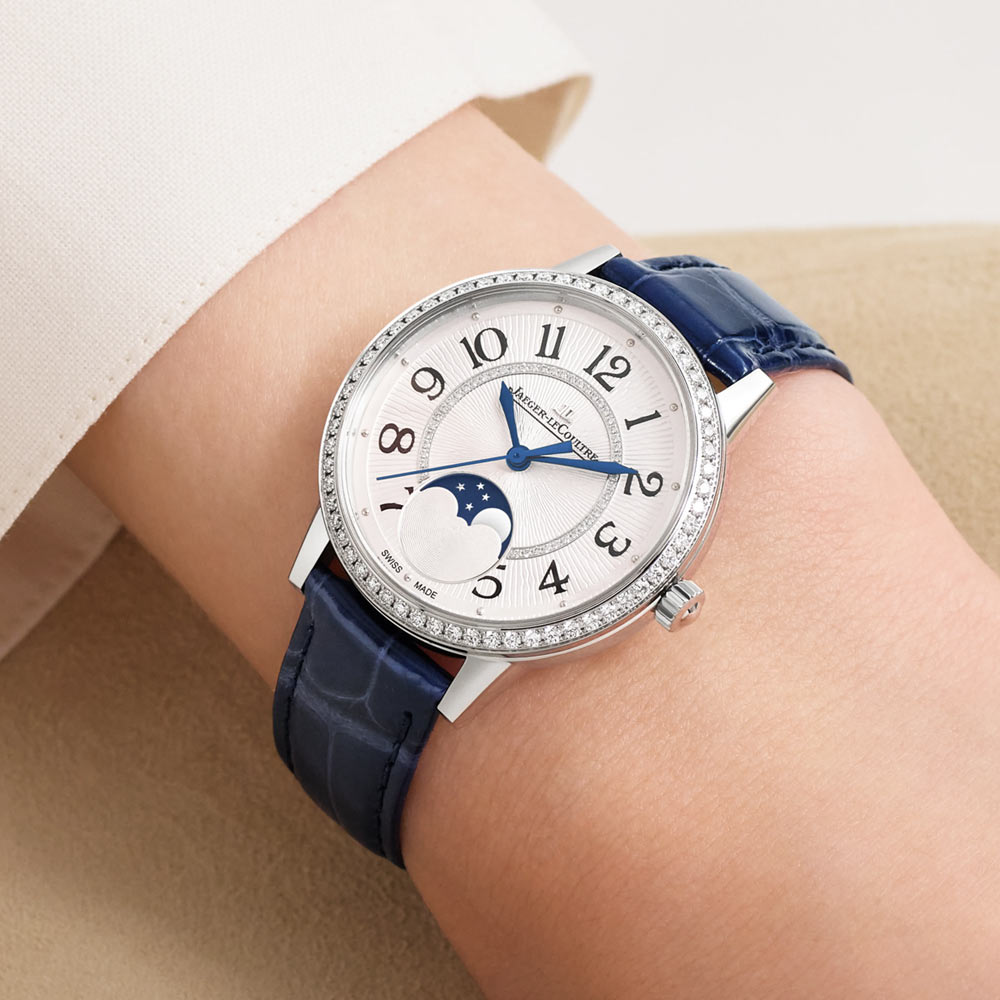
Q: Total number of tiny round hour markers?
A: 12